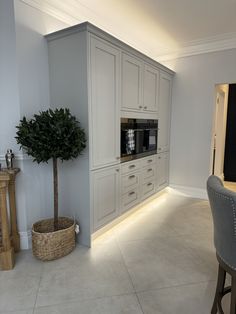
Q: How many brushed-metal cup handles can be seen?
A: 6